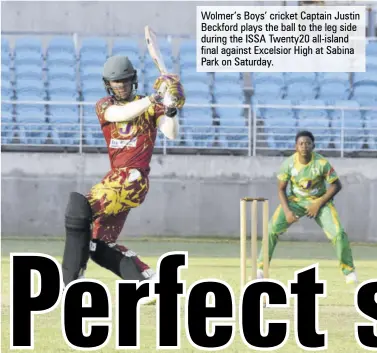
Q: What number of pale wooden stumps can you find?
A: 3